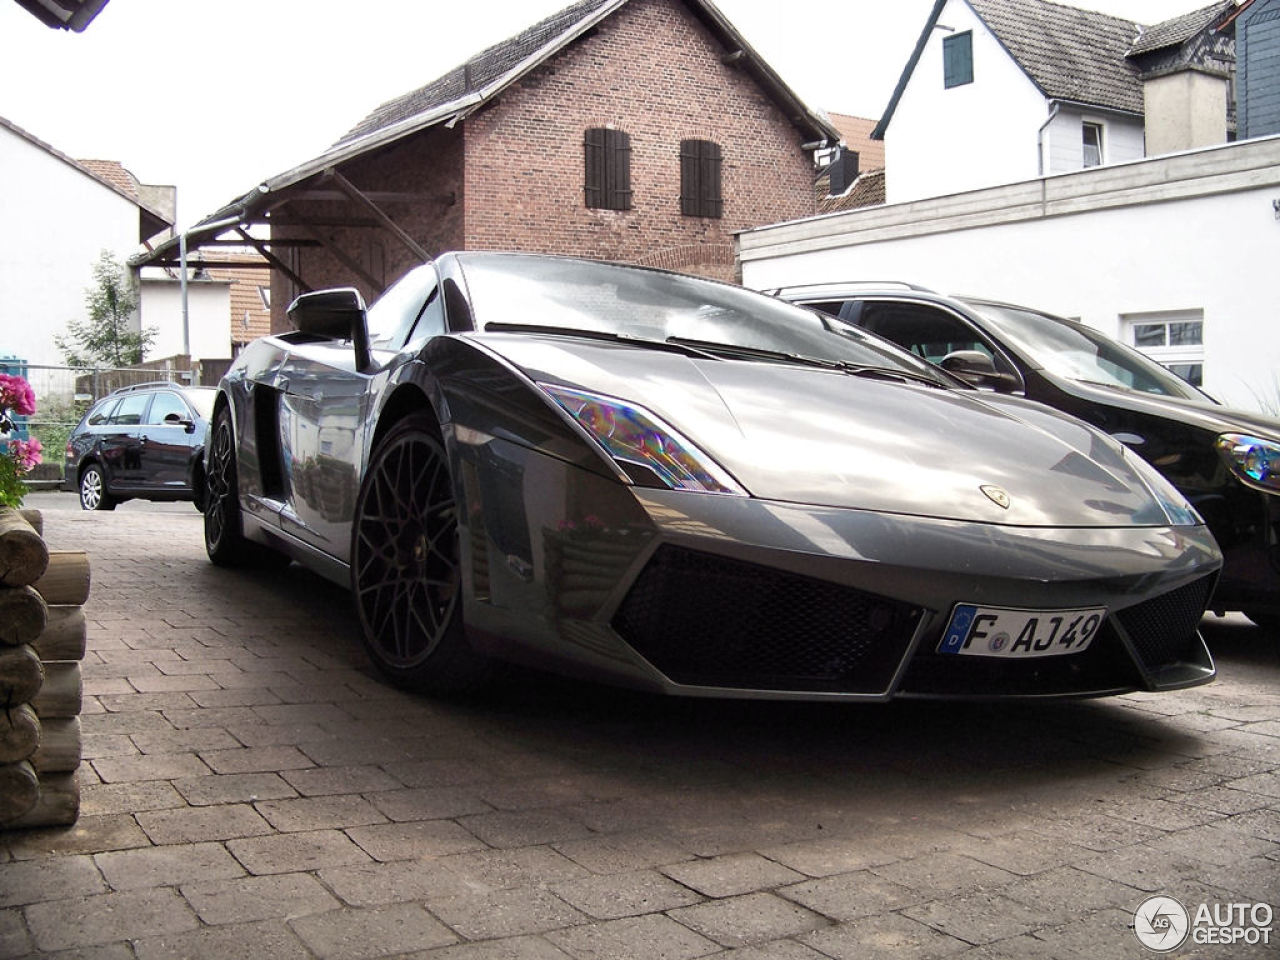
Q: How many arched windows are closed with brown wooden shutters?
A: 2